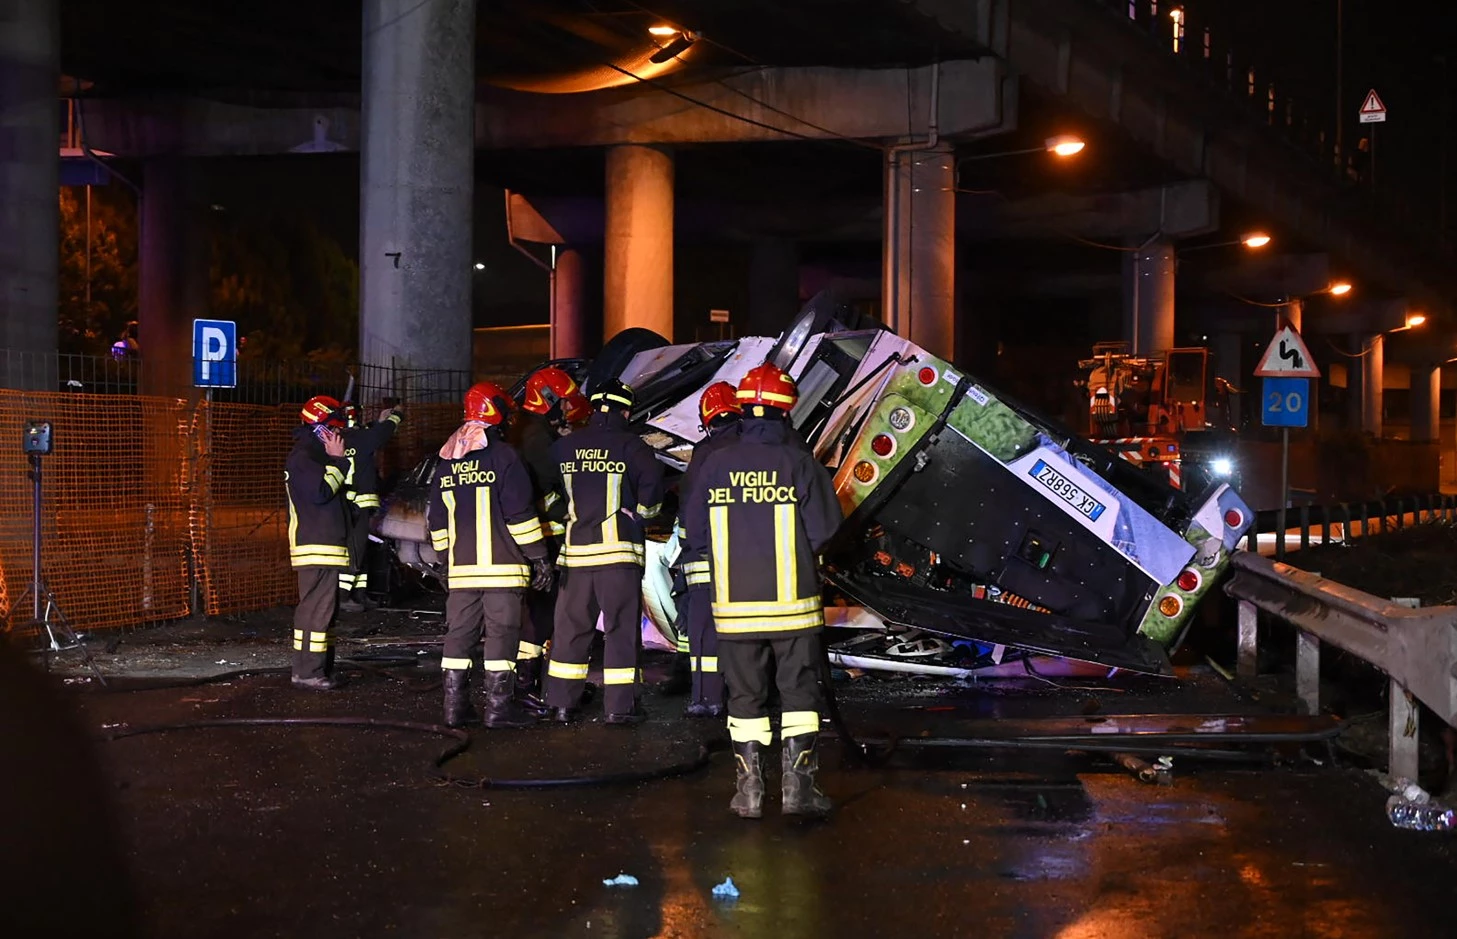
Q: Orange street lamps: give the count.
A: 5